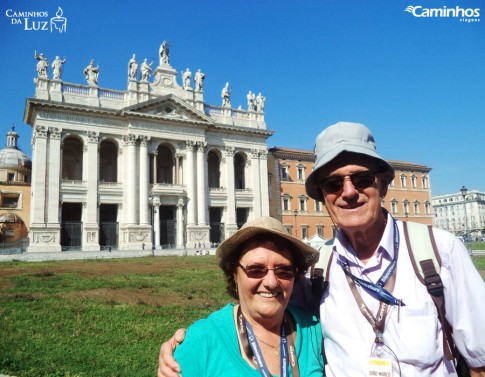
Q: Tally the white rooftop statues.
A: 11